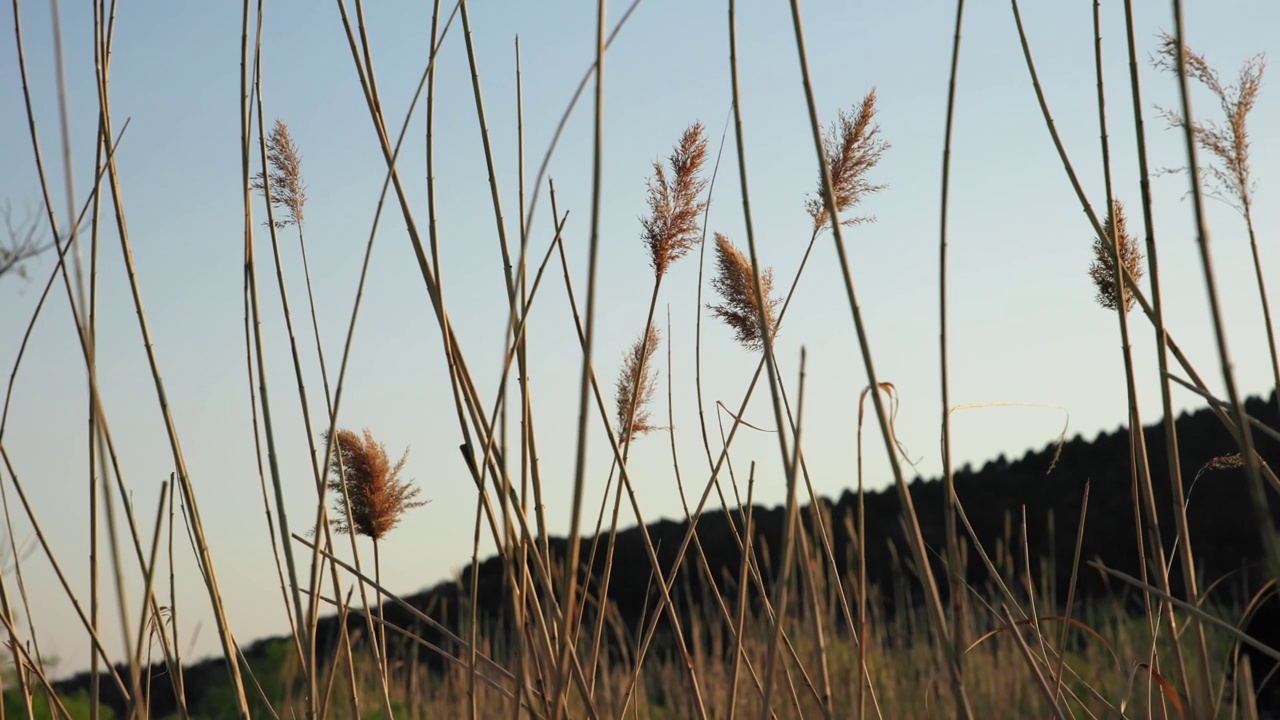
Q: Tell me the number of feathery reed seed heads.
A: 8